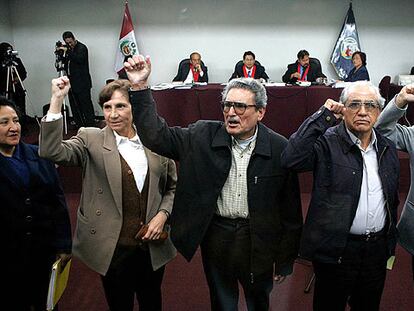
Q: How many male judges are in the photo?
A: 3